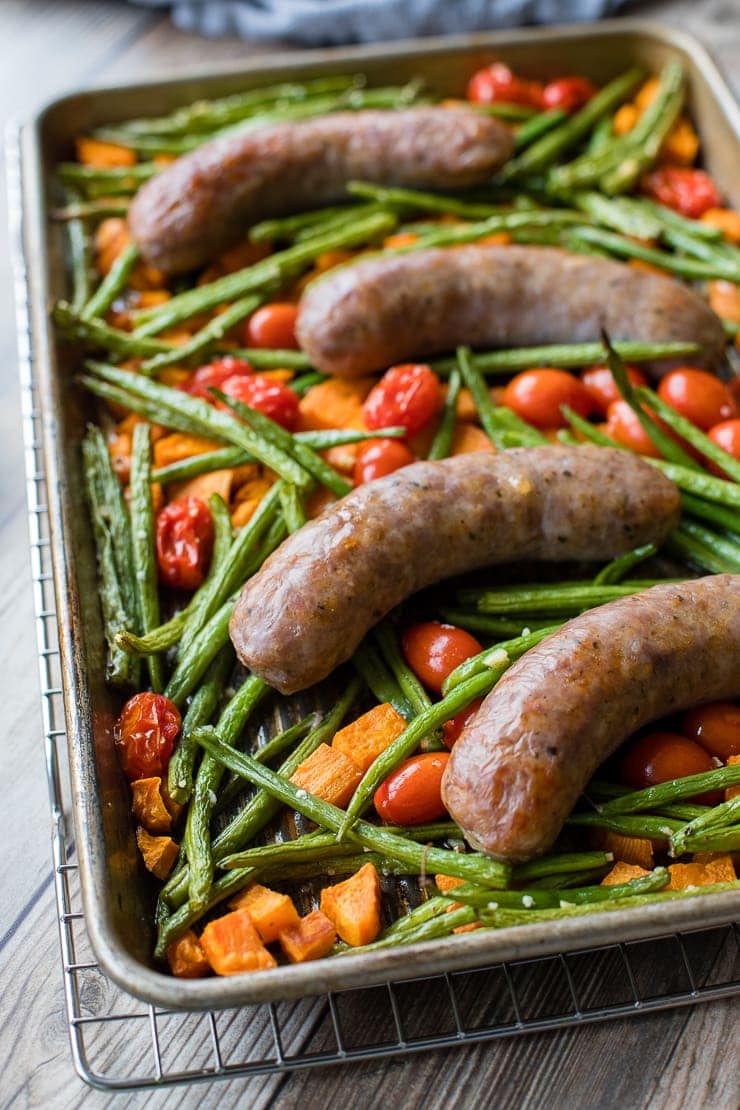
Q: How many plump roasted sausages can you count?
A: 4